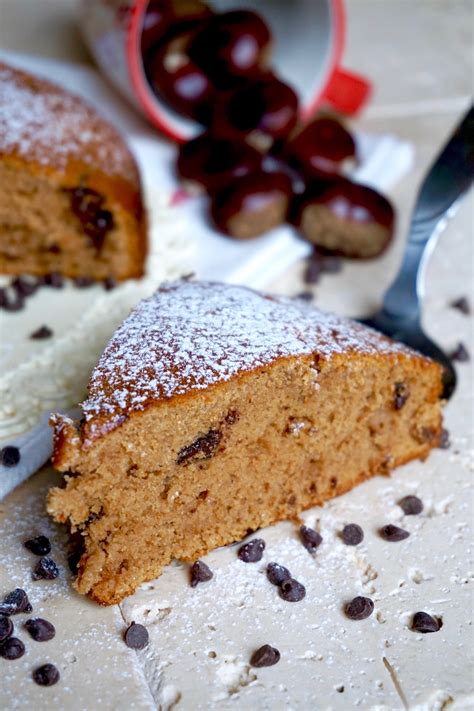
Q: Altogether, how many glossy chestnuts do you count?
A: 8